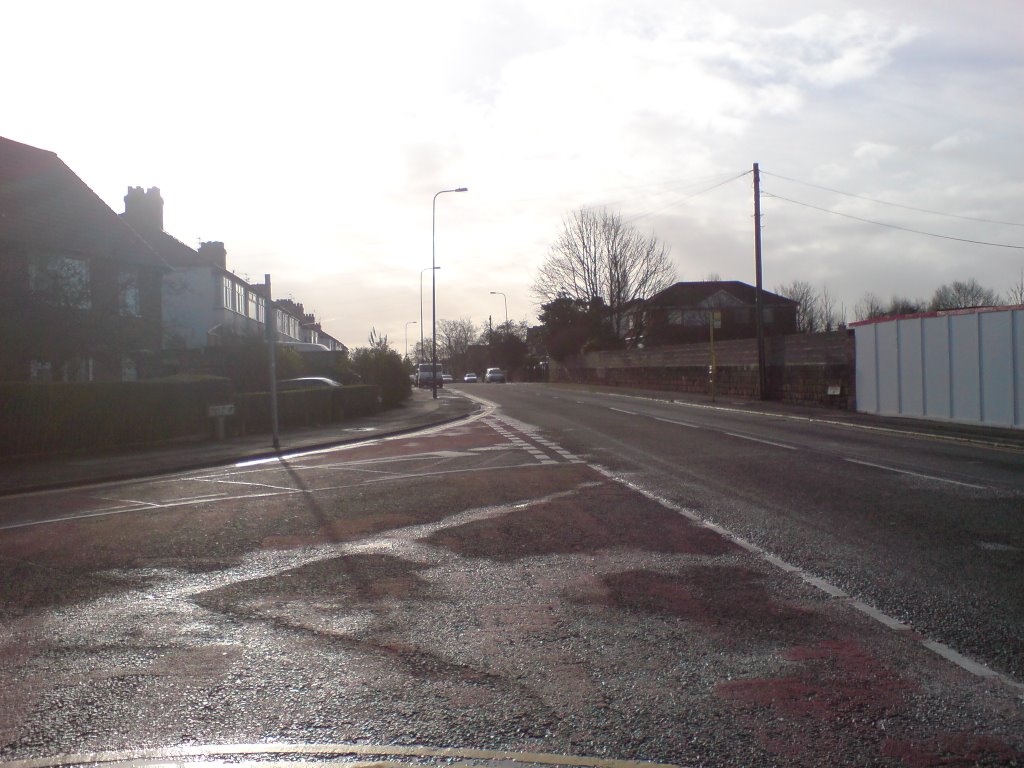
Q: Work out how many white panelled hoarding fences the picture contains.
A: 1